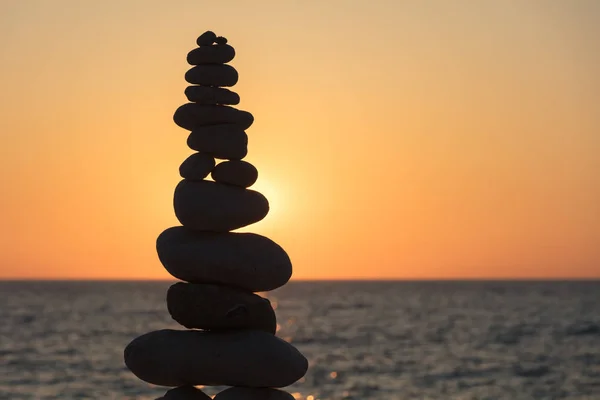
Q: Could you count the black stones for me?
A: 15